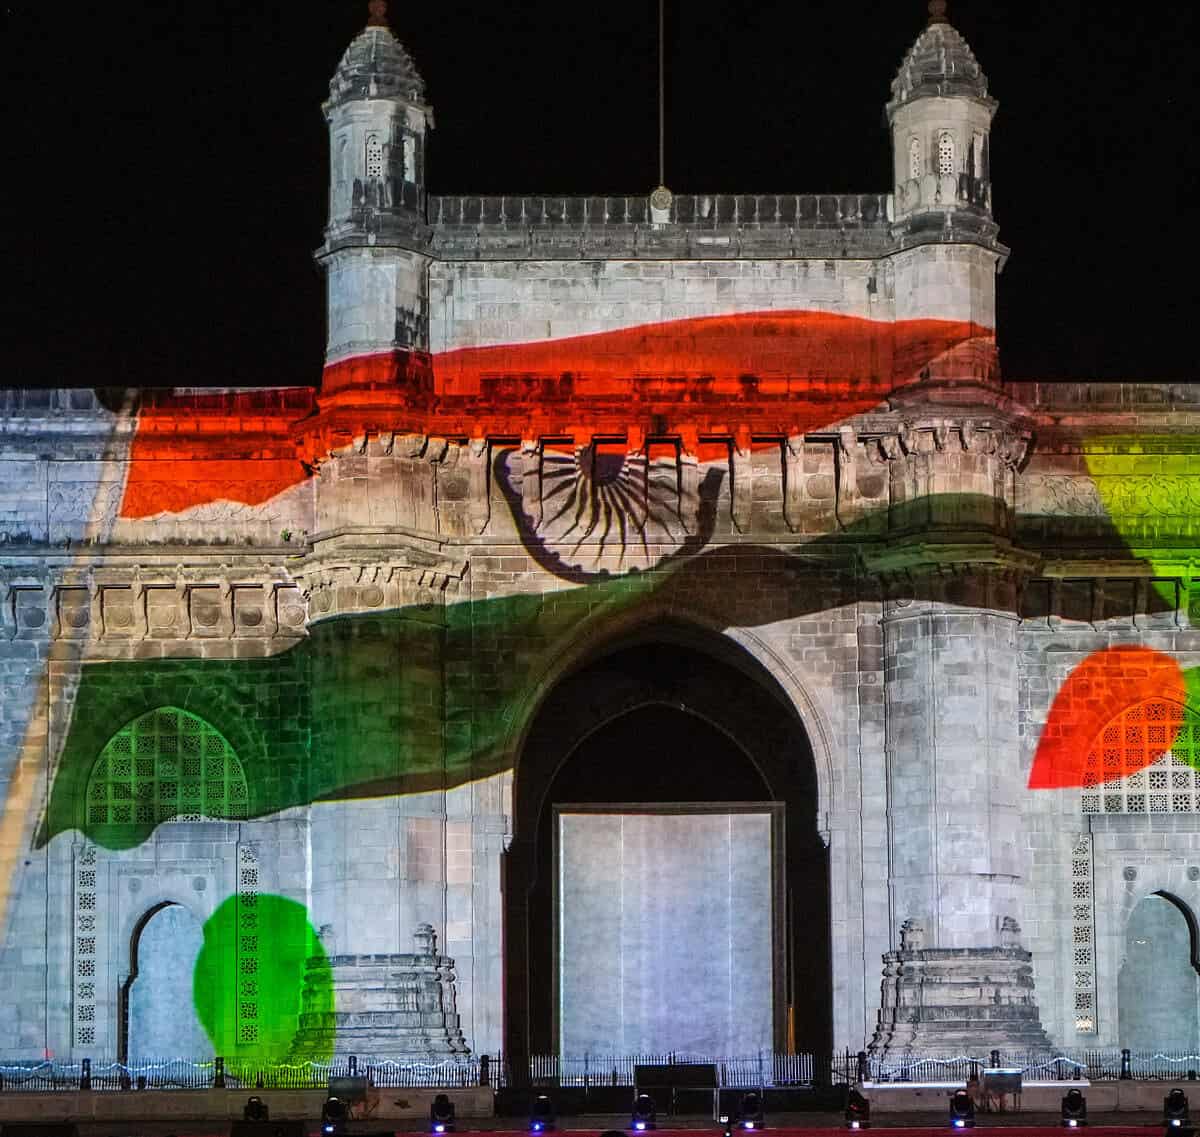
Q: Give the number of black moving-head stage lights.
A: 10